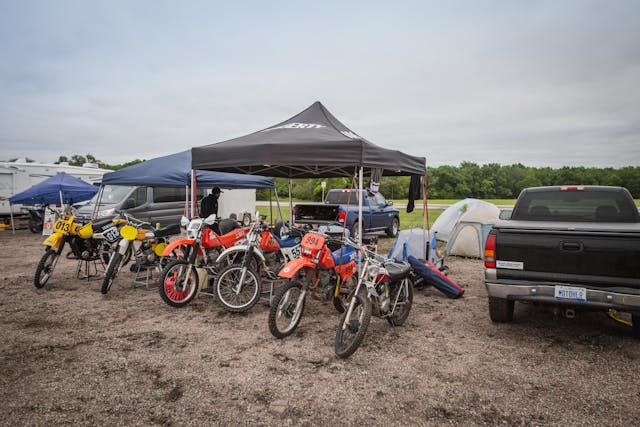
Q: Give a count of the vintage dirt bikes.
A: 6